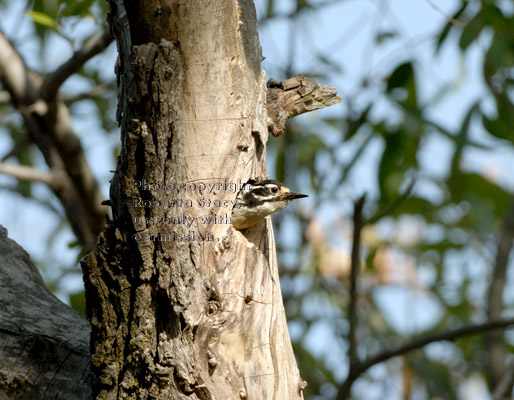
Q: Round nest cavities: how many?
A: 1